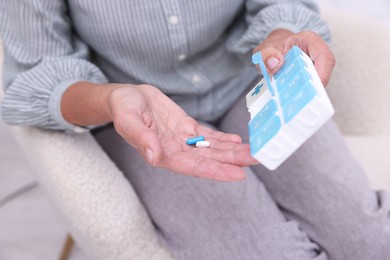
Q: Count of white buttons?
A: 3